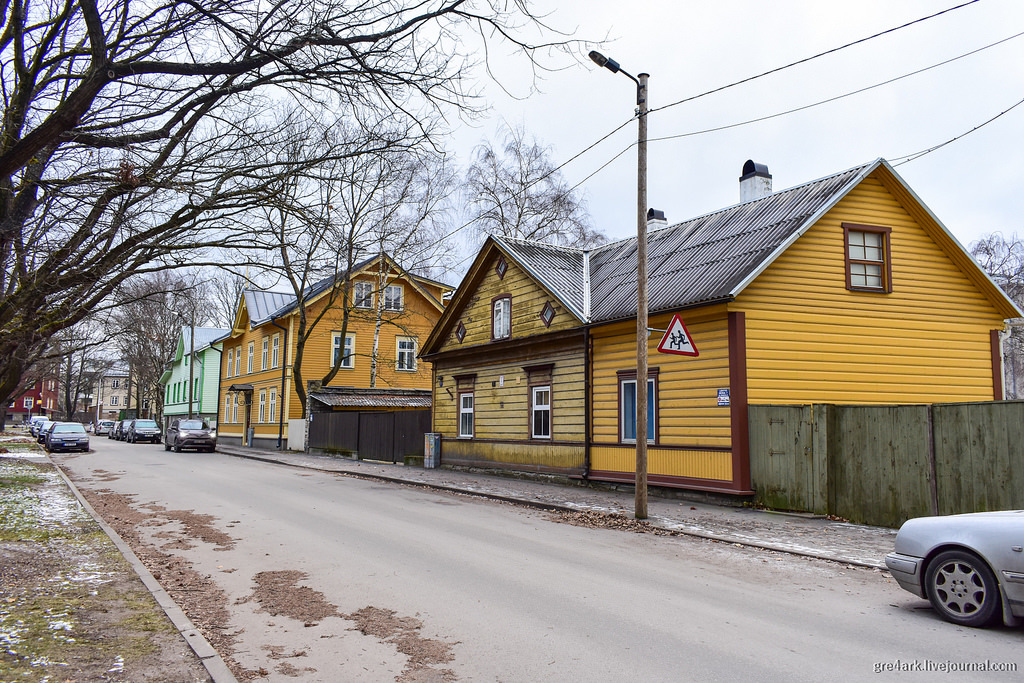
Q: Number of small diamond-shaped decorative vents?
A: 3